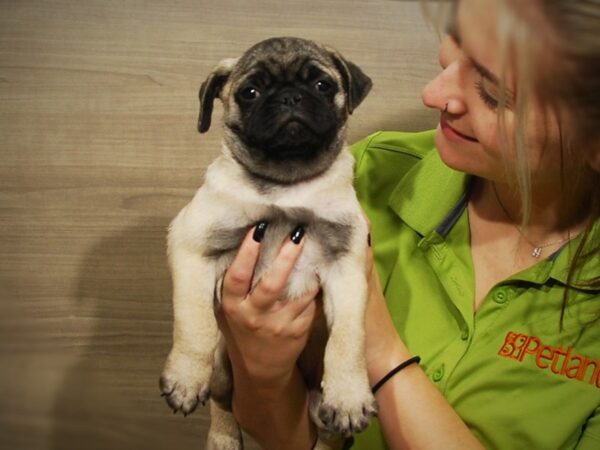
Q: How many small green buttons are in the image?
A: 3